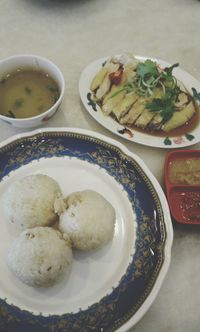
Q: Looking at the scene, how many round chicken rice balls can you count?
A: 3